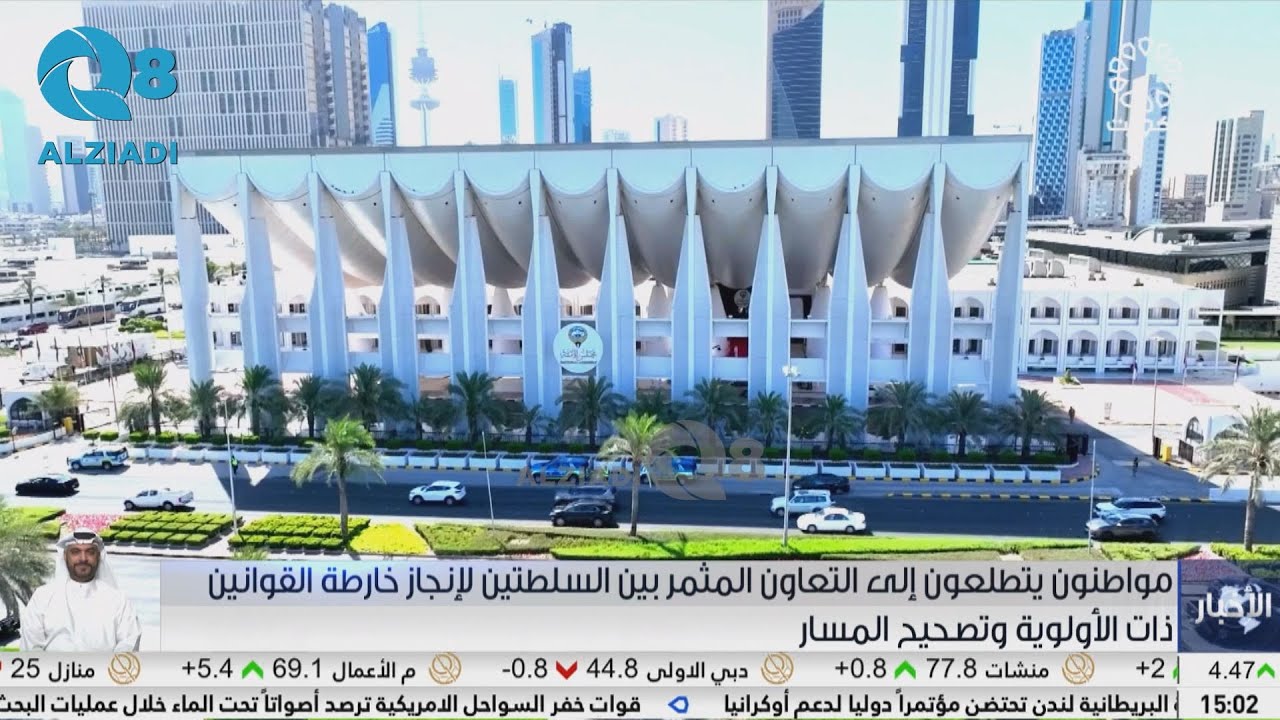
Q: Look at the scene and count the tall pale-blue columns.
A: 12